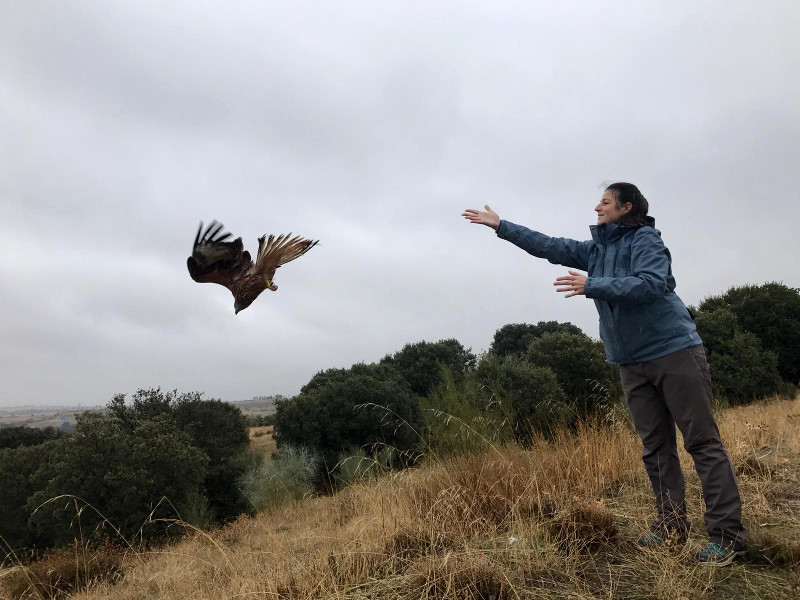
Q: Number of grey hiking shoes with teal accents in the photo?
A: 2